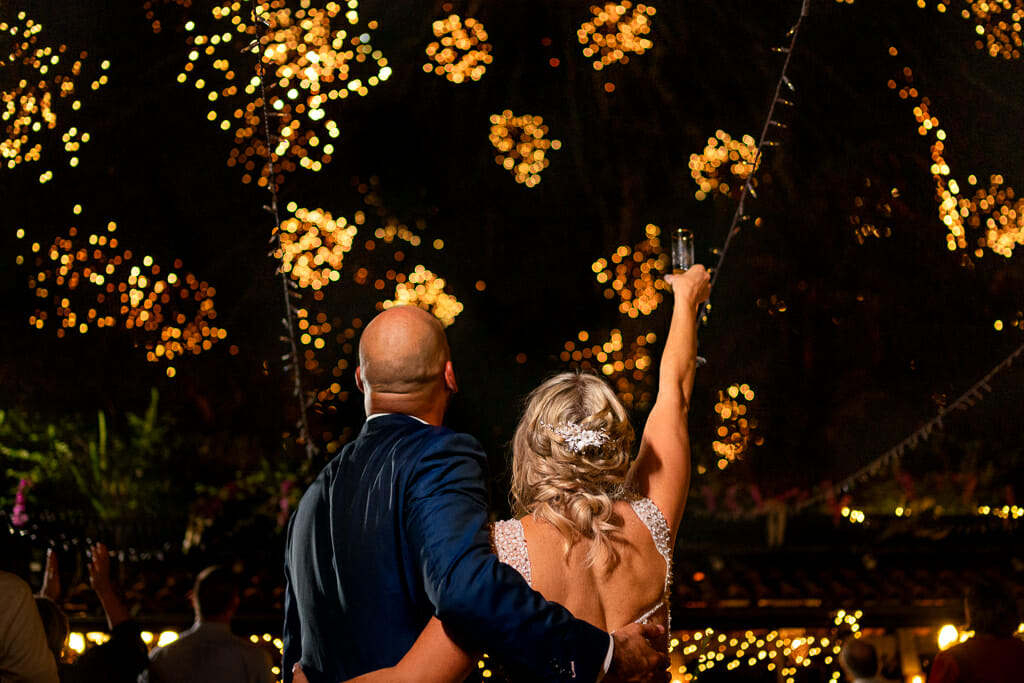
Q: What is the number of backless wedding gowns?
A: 1